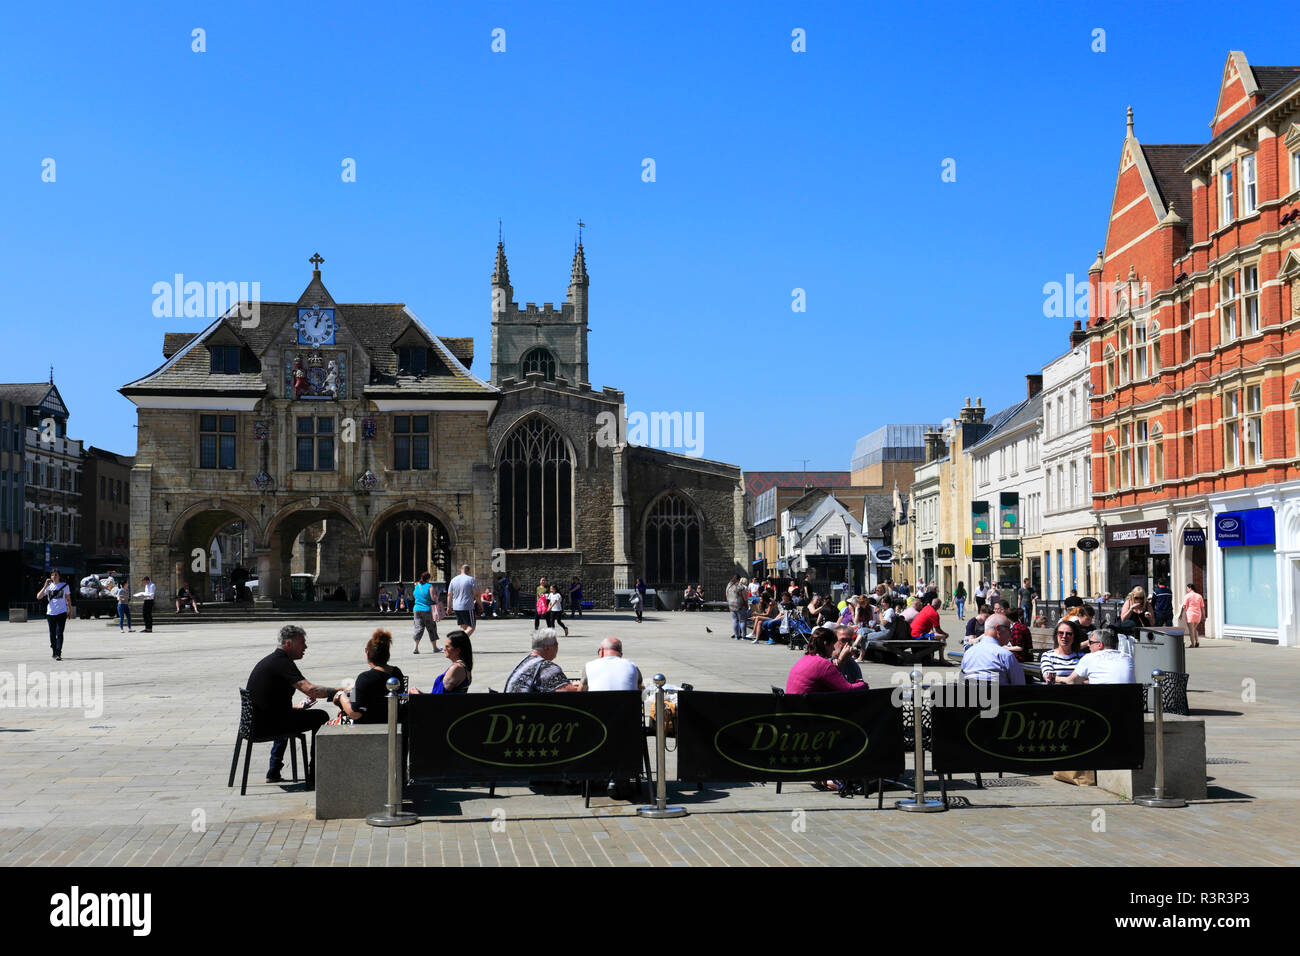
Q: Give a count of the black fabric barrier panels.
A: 3